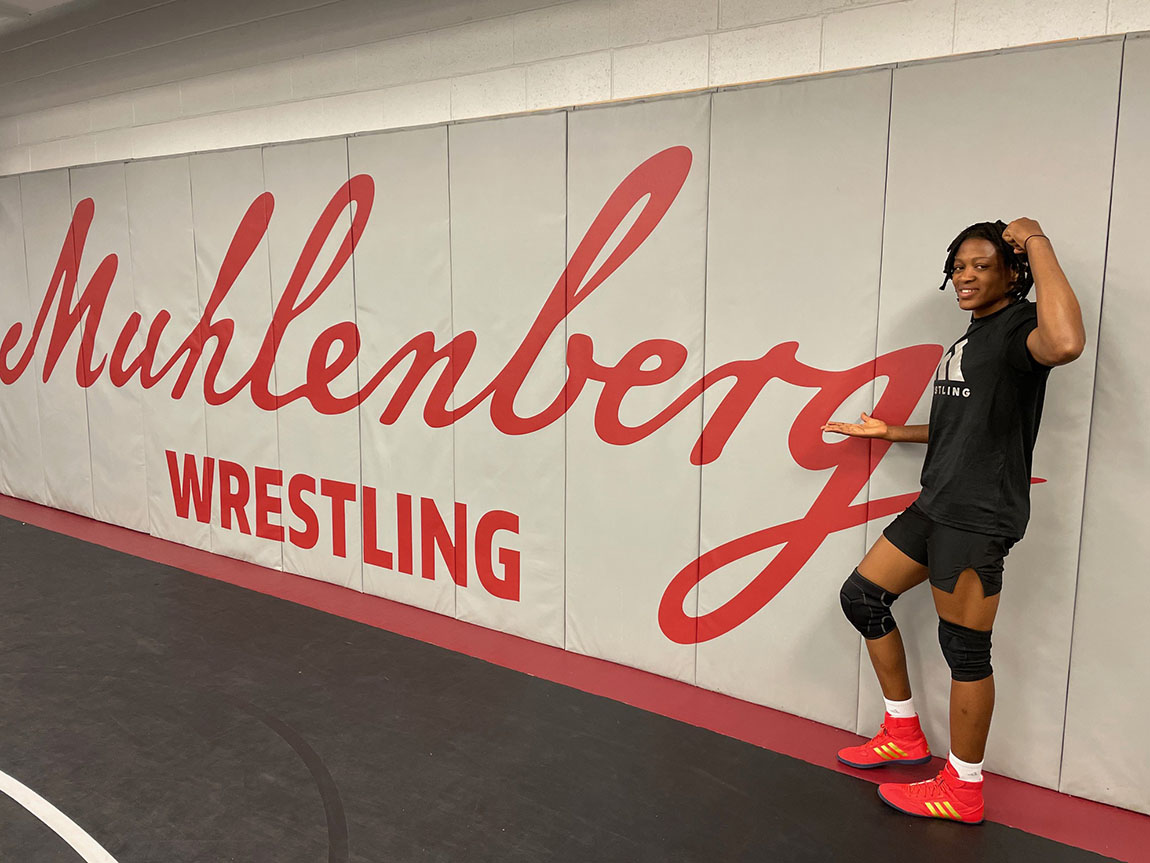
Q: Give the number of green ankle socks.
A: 0